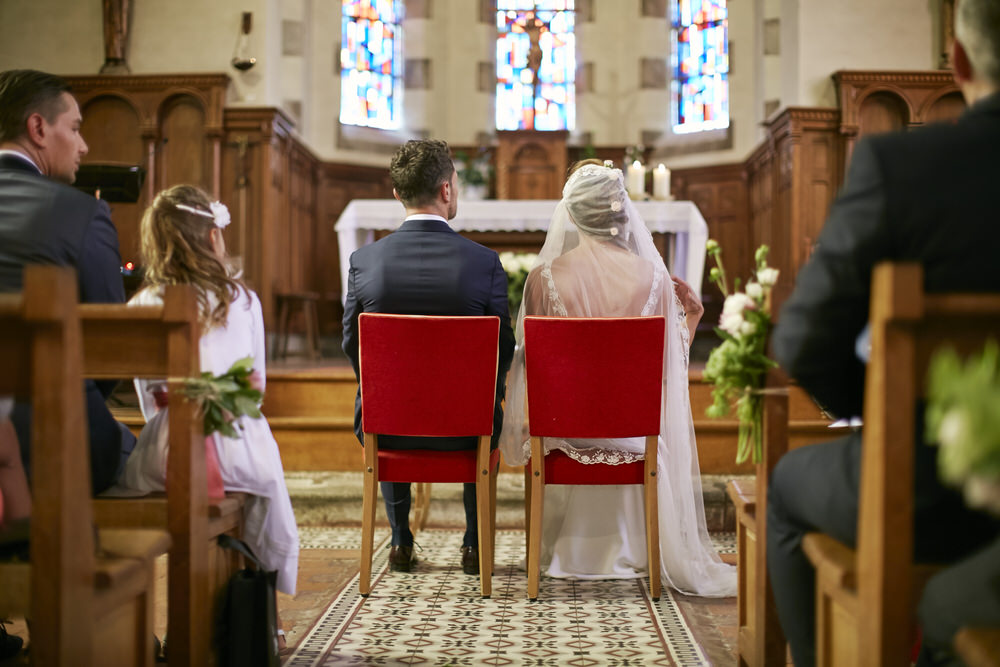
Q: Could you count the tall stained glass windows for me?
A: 3